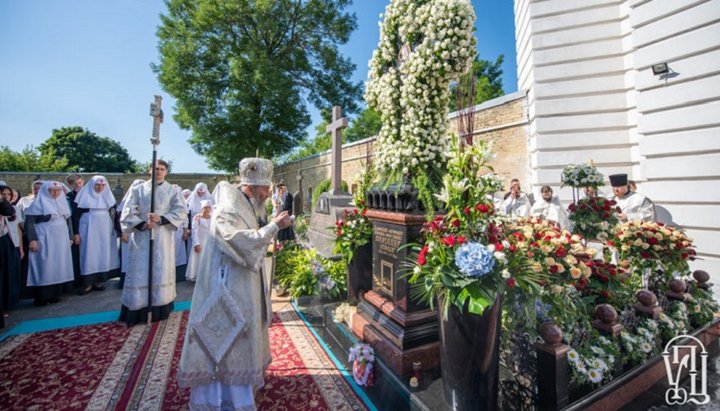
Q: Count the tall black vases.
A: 2